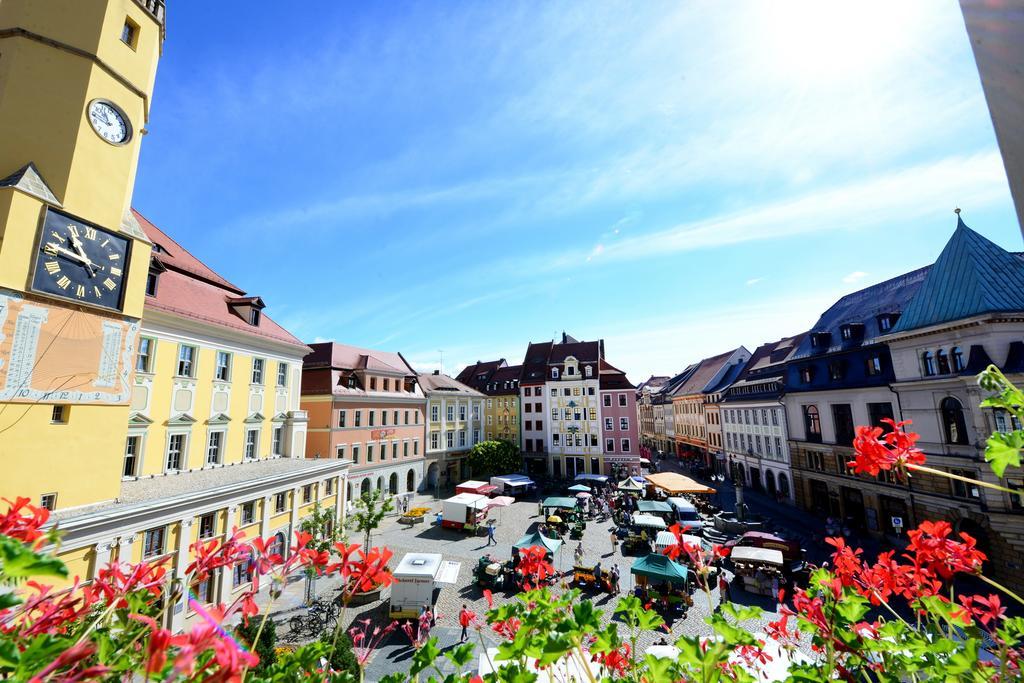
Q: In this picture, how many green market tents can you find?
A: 4